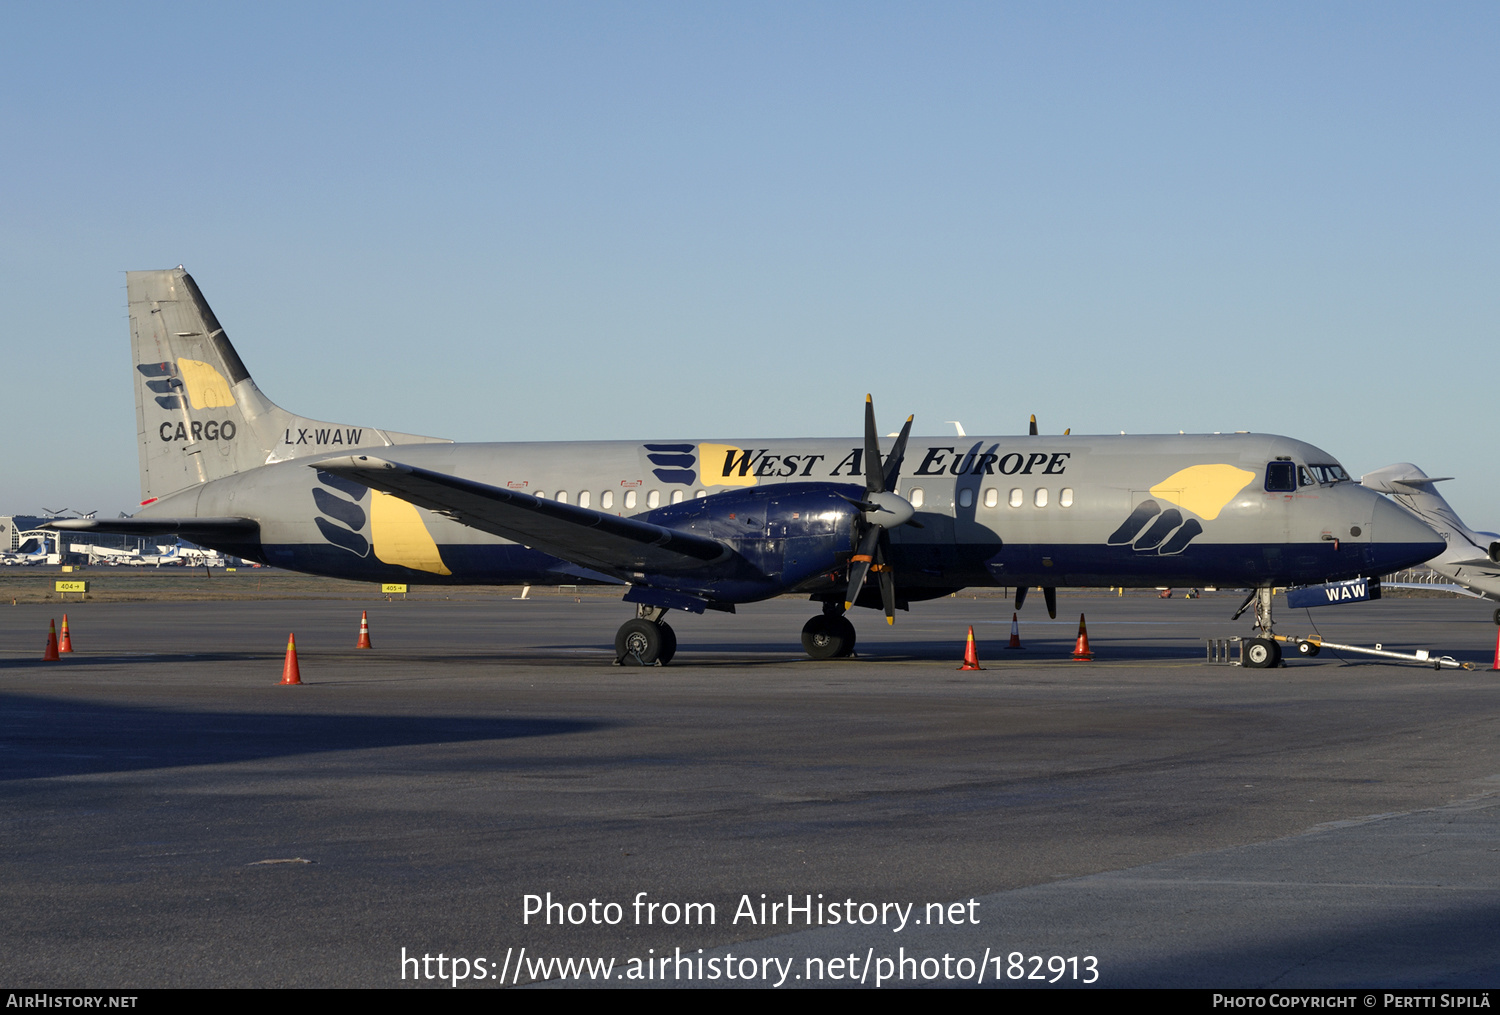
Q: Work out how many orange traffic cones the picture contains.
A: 8